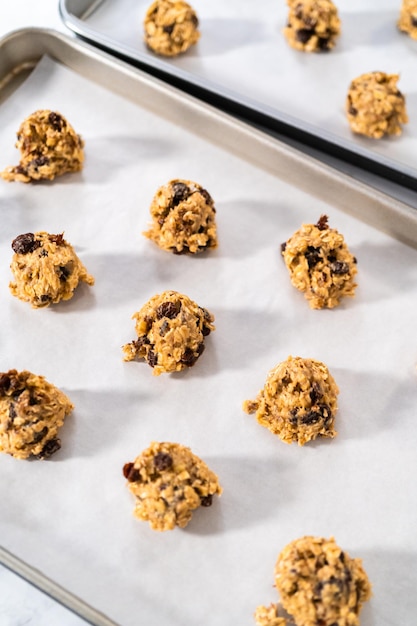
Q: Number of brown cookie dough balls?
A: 13